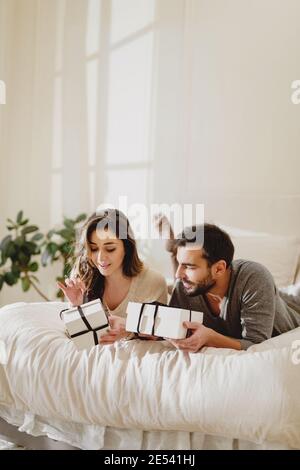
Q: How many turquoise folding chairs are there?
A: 0